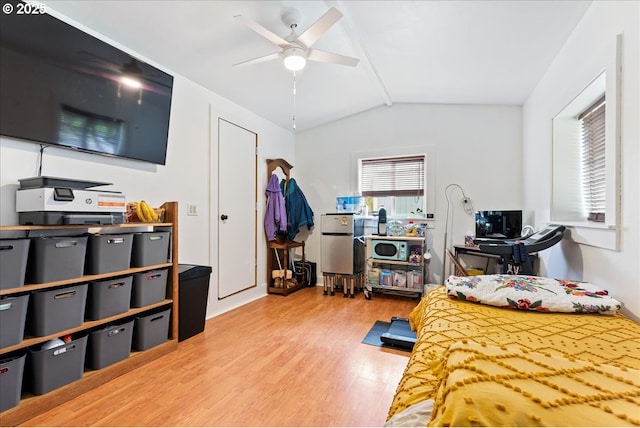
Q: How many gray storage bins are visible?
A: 12